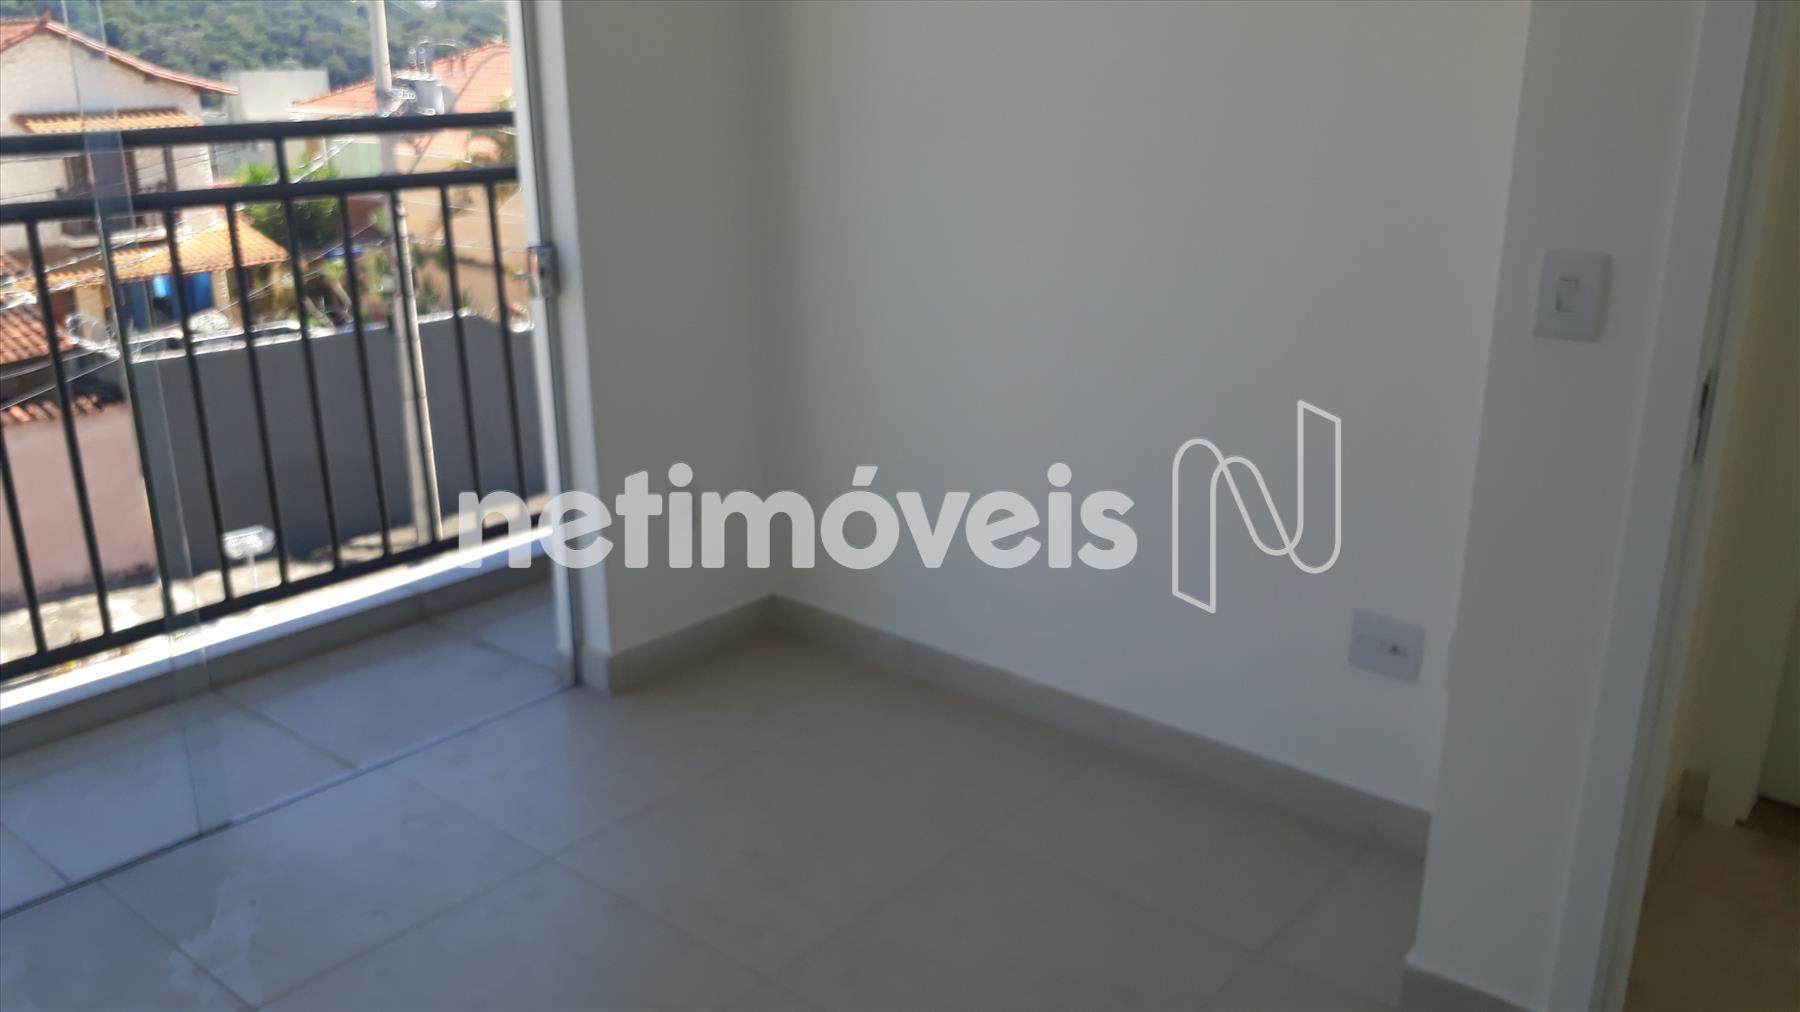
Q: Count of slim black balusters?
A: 10